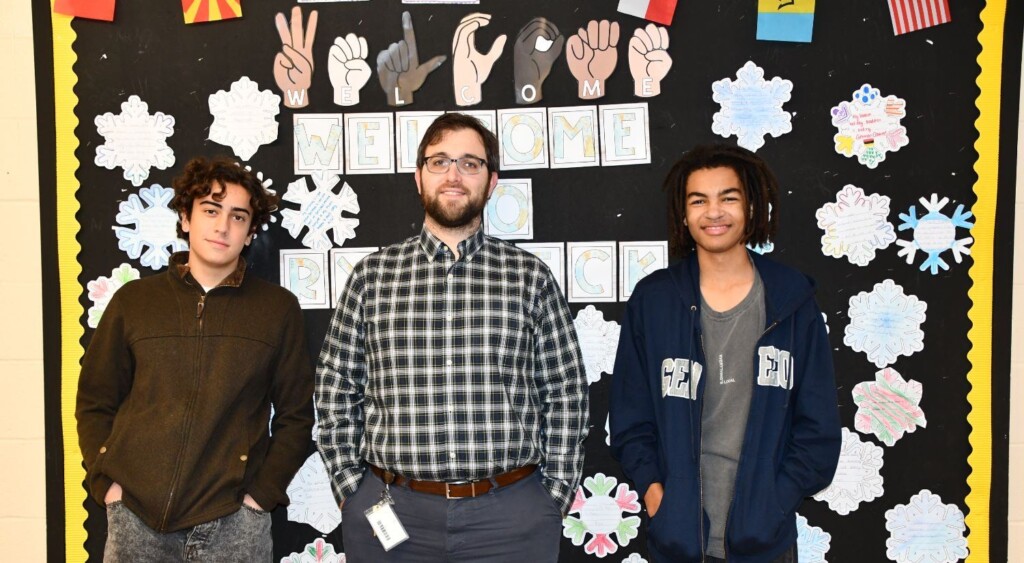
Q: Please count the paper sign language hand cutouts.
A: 7